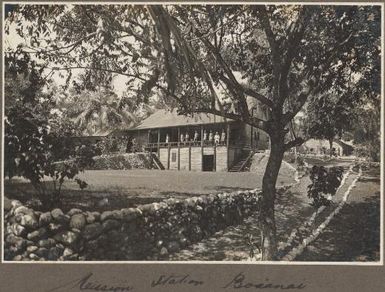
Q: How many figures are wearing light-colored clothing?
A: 8